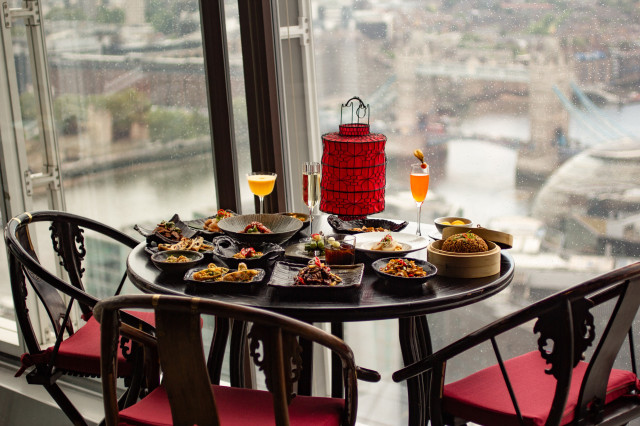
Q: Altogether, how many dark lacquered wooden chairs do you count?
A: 3